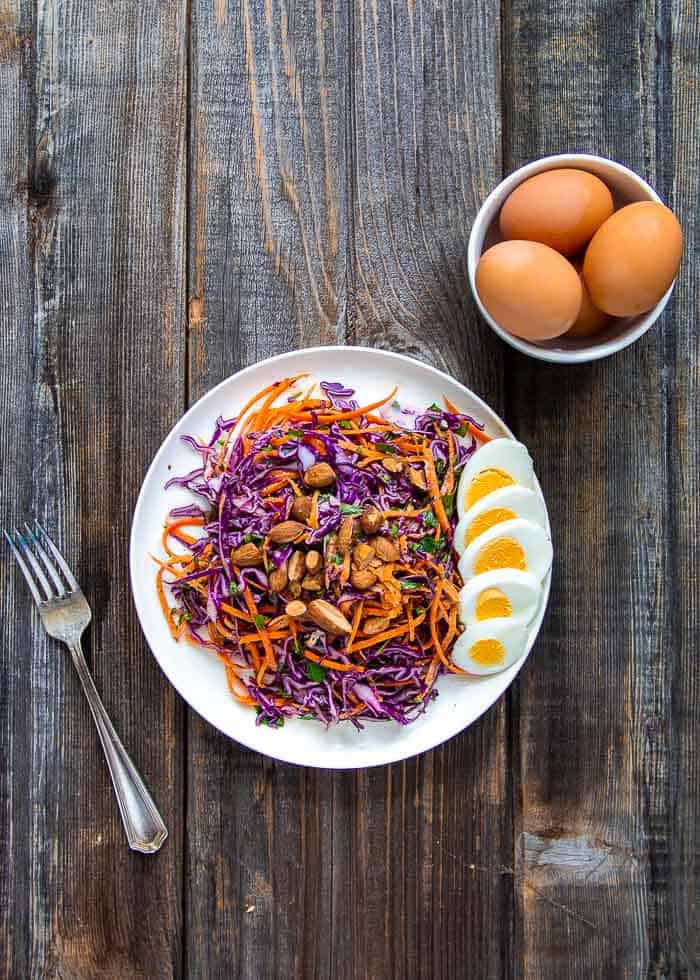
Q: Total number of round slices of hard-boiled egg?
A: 5